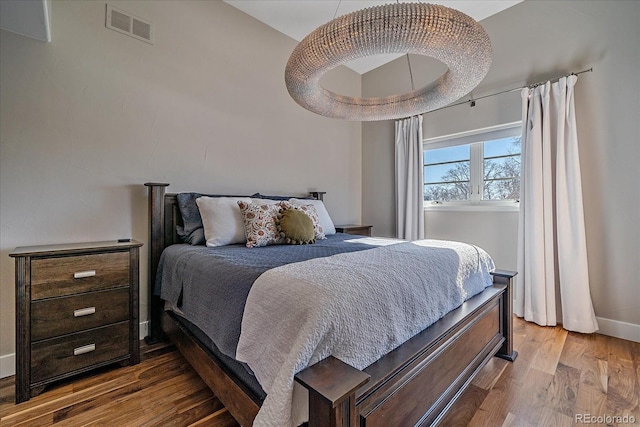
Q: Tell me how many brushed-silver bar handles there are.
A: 3